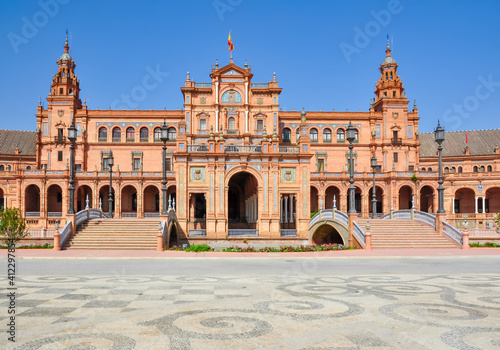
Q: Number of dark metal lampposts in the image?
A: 6